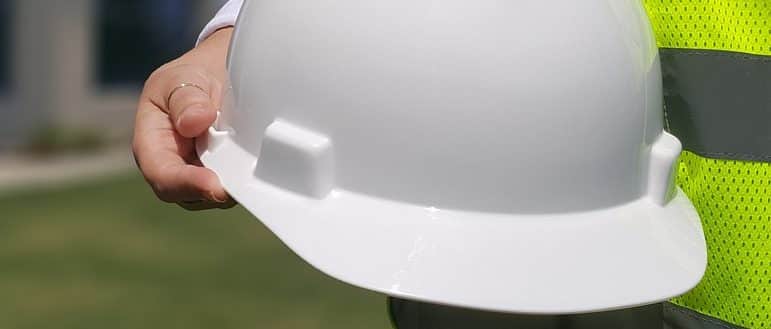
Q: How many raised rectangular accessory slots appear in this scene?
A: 2